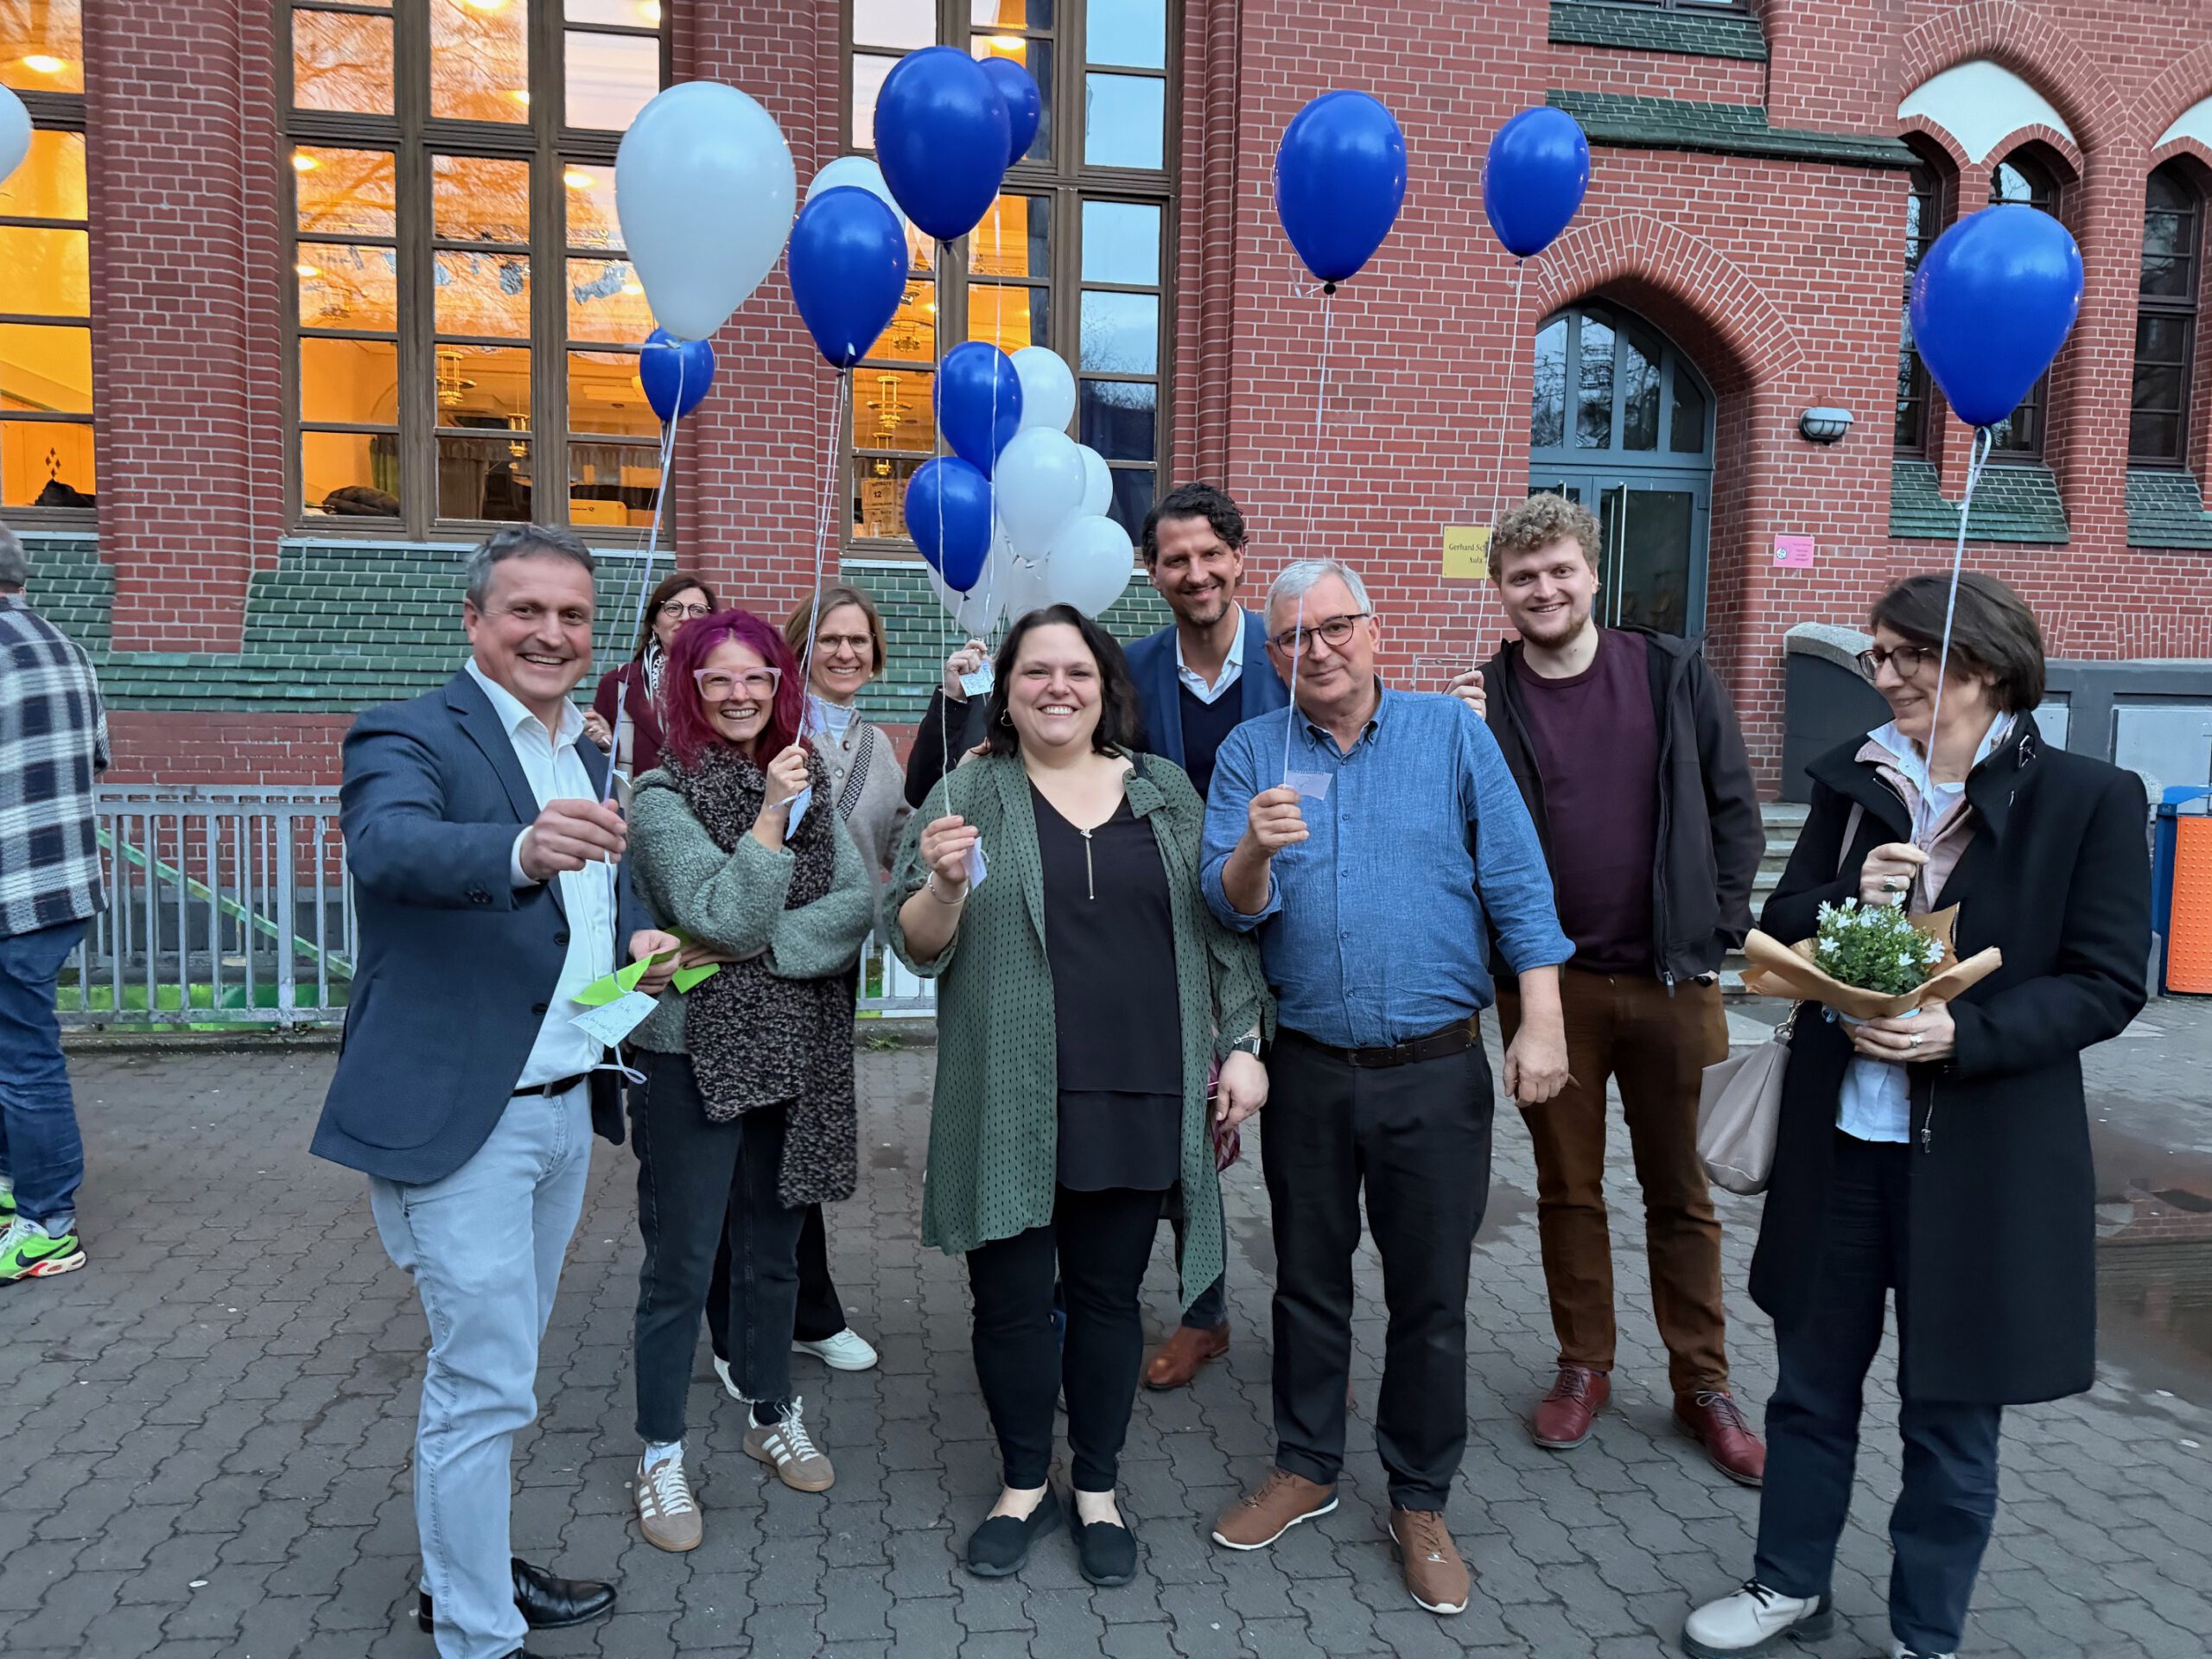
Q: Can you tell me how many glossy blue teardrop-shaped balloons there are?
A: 9